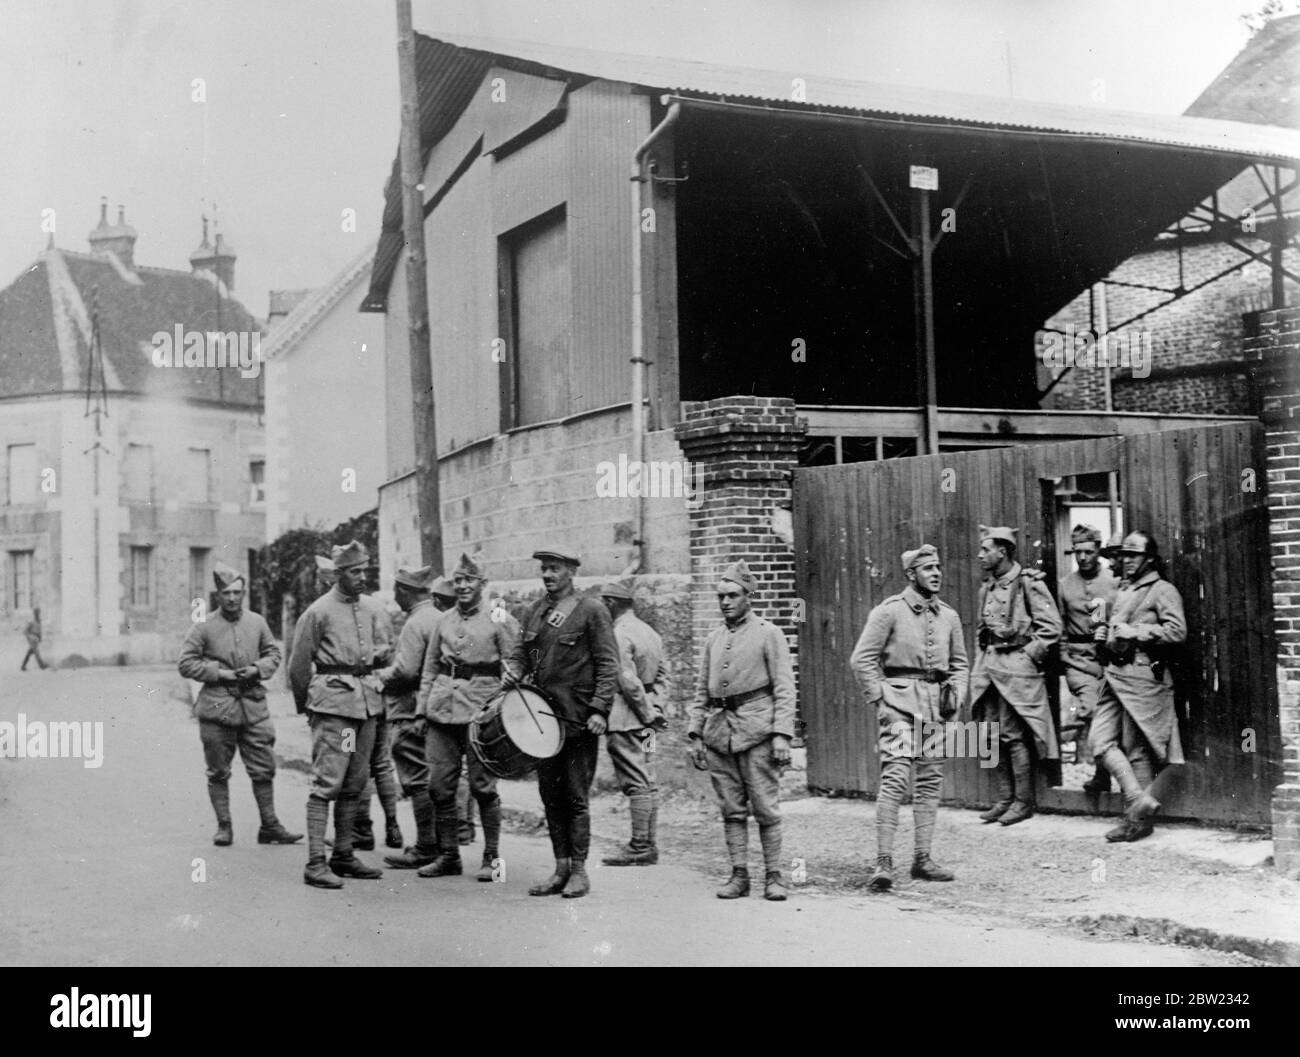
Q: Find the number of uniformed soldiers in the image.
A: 13